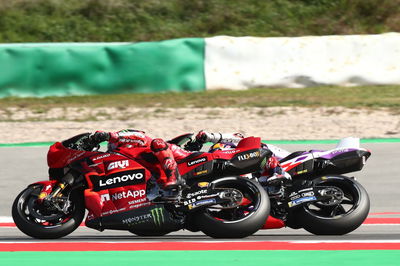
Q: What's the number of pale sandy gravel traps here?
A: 1